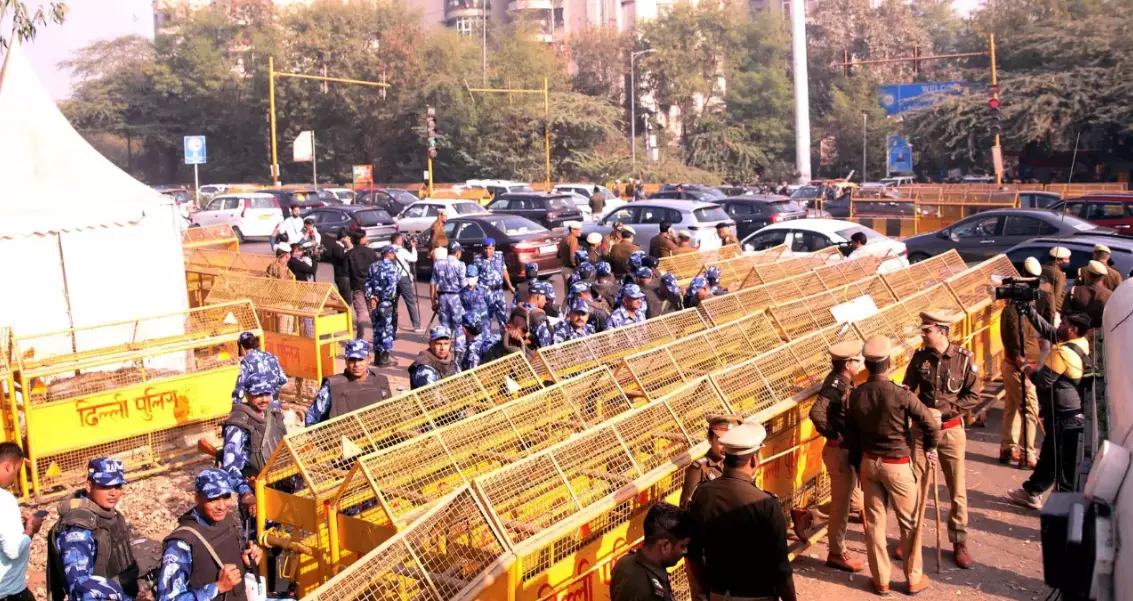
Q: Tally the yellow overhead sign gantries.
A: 3